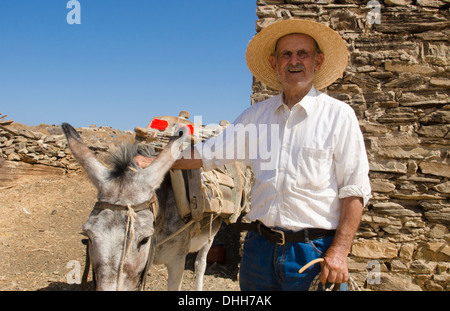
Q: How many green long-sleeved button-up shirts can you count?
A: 0